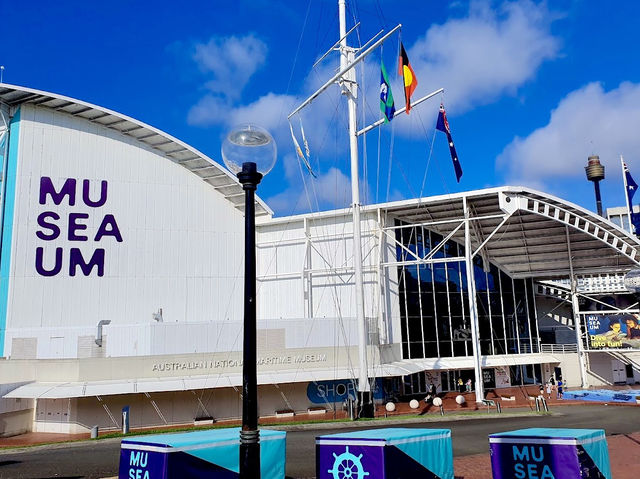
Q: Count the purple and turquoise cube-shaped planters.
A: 3